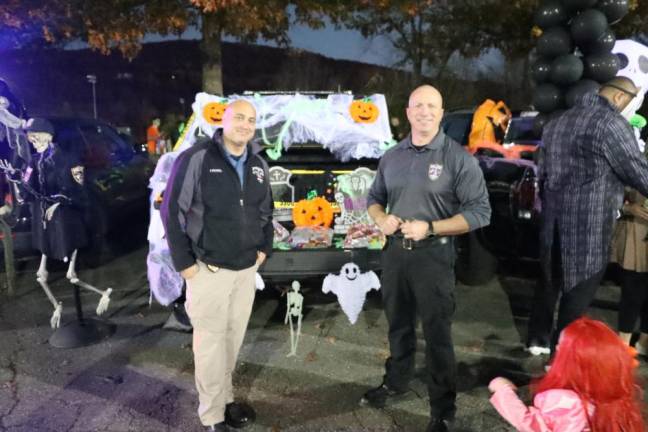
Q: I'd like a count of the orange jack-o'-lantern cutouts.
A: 3